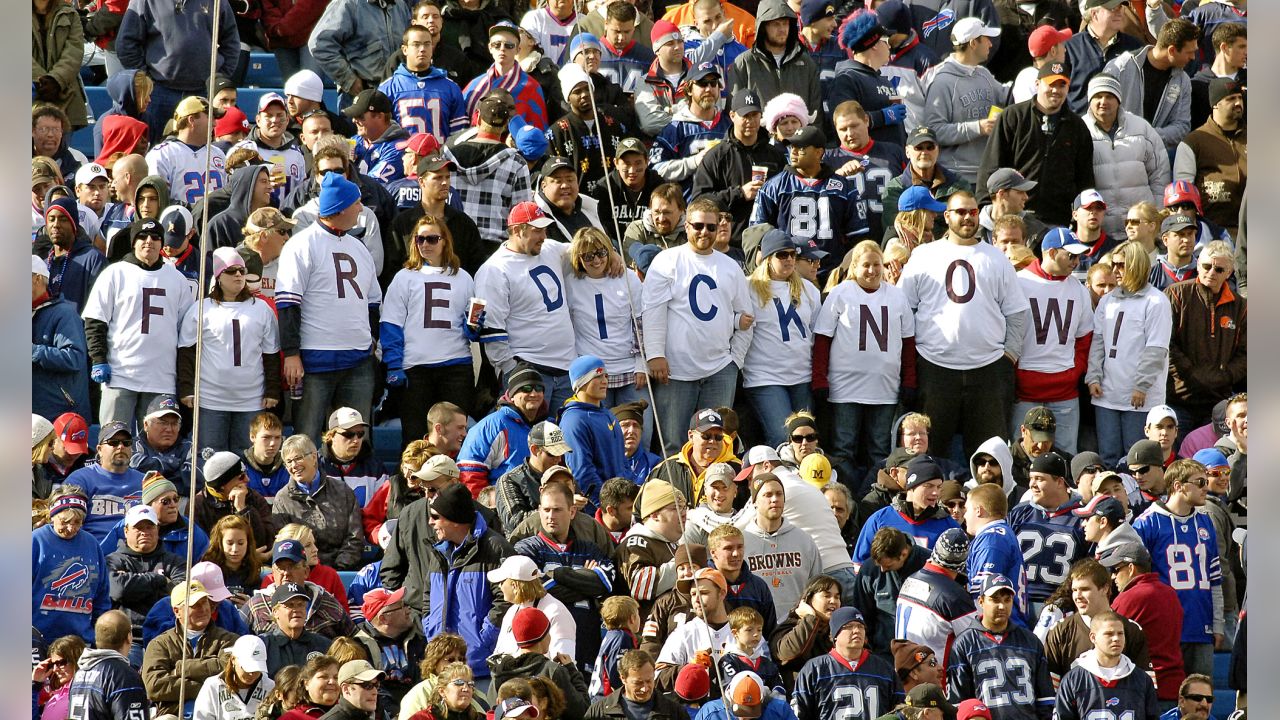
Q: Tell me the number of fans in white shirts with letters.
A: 12